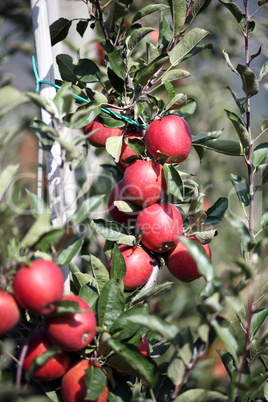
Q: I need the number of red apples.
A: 14